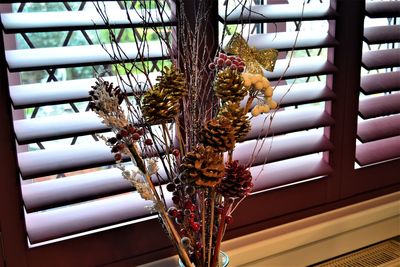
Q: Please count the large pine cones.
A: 7